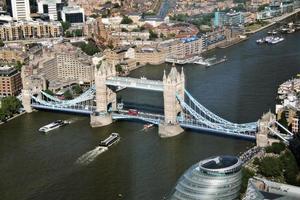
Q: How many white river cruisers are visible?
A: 2